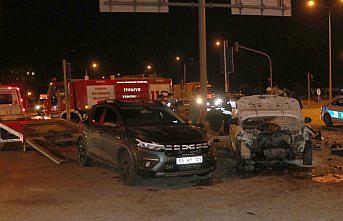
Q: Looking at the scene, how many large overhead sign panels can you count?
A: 2